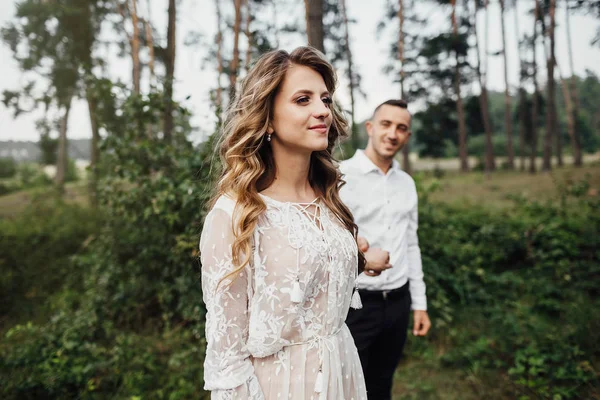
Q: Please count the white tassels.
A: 3